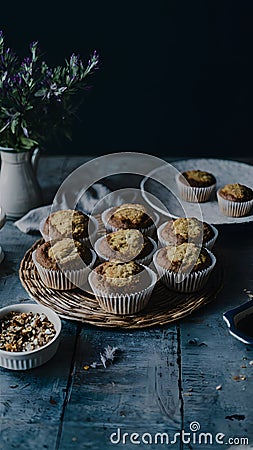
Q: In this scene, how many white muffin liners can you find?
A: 9